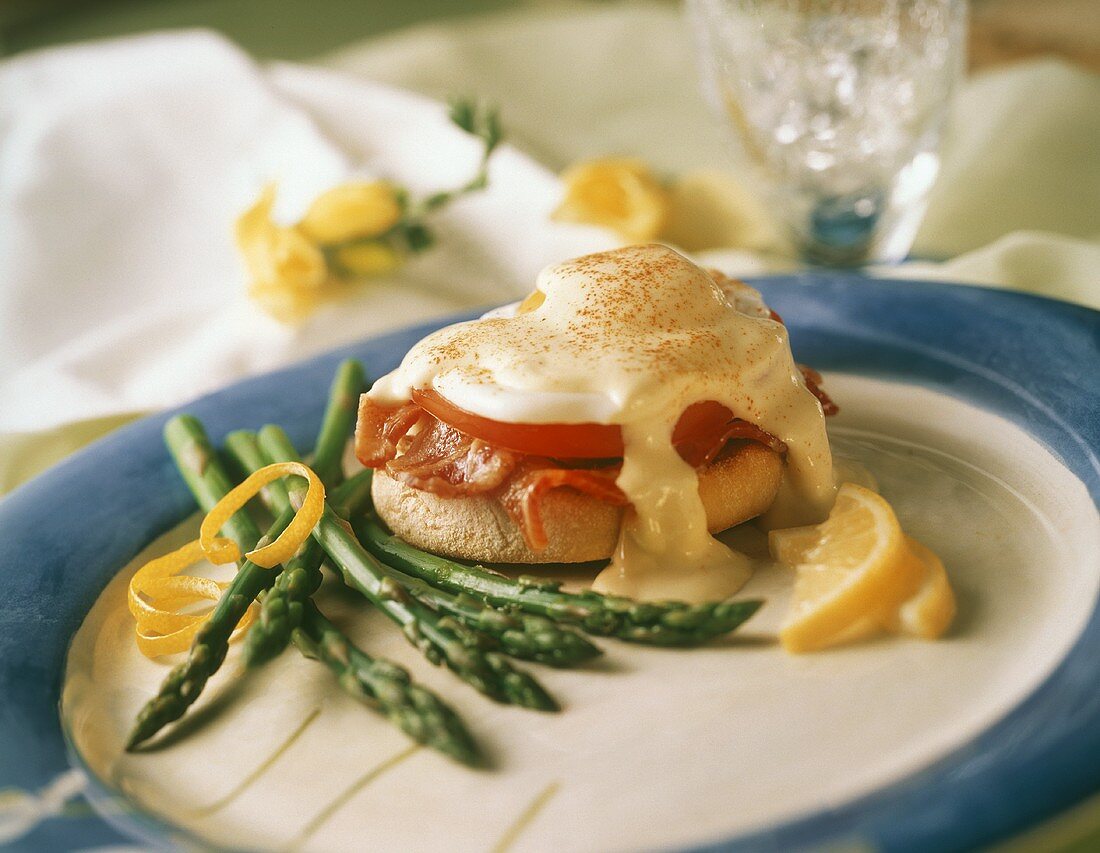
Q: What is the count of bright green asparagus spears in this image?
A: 6